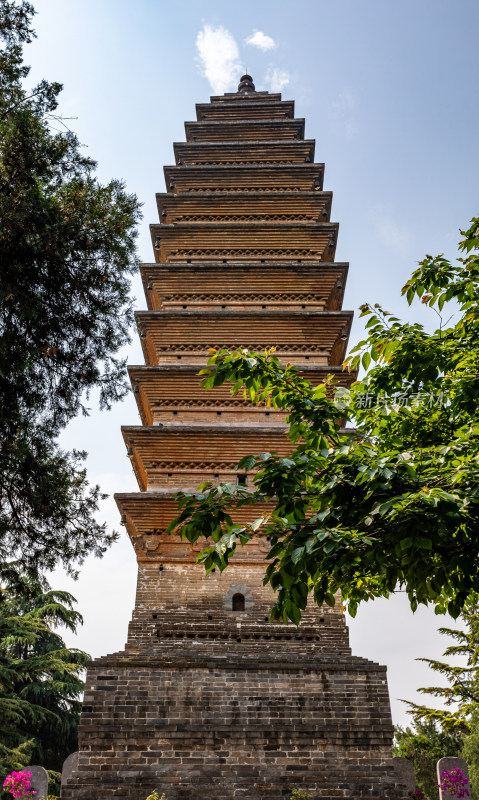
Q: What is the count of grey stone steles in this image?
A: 4